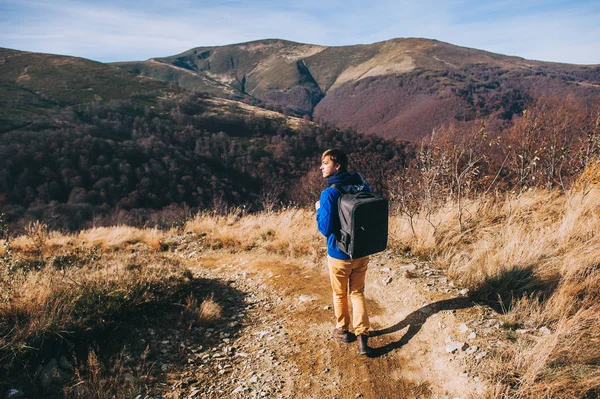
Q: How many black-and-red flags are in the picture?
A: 0